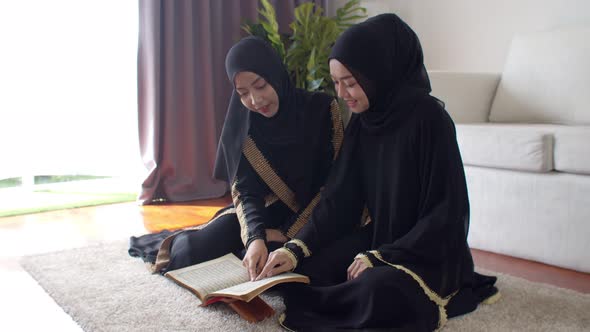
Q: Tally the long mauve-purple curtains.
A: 1